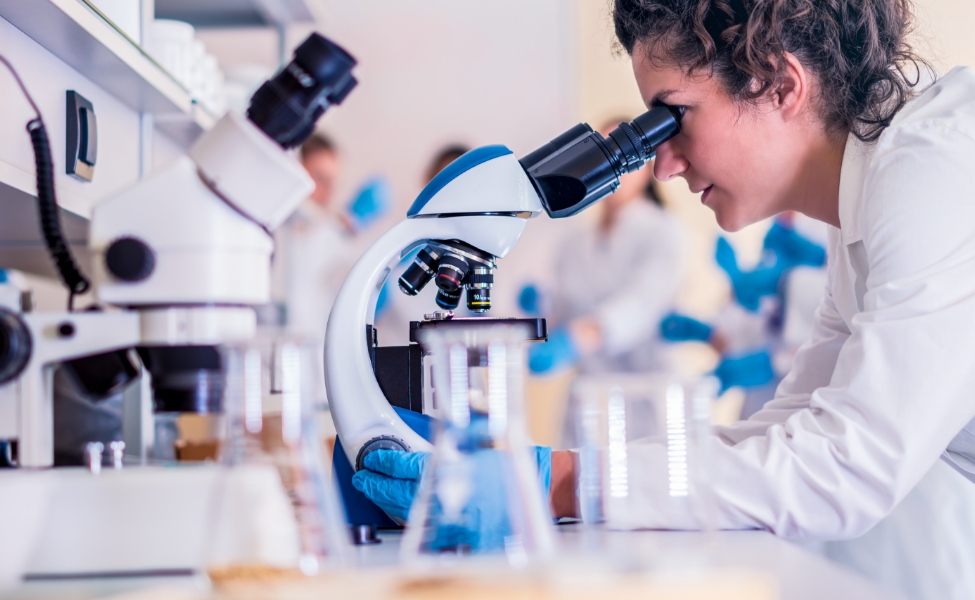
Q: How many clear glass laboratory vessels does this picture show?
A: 3